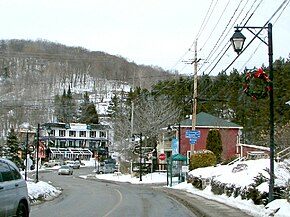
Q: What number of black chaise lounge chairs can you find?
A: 0